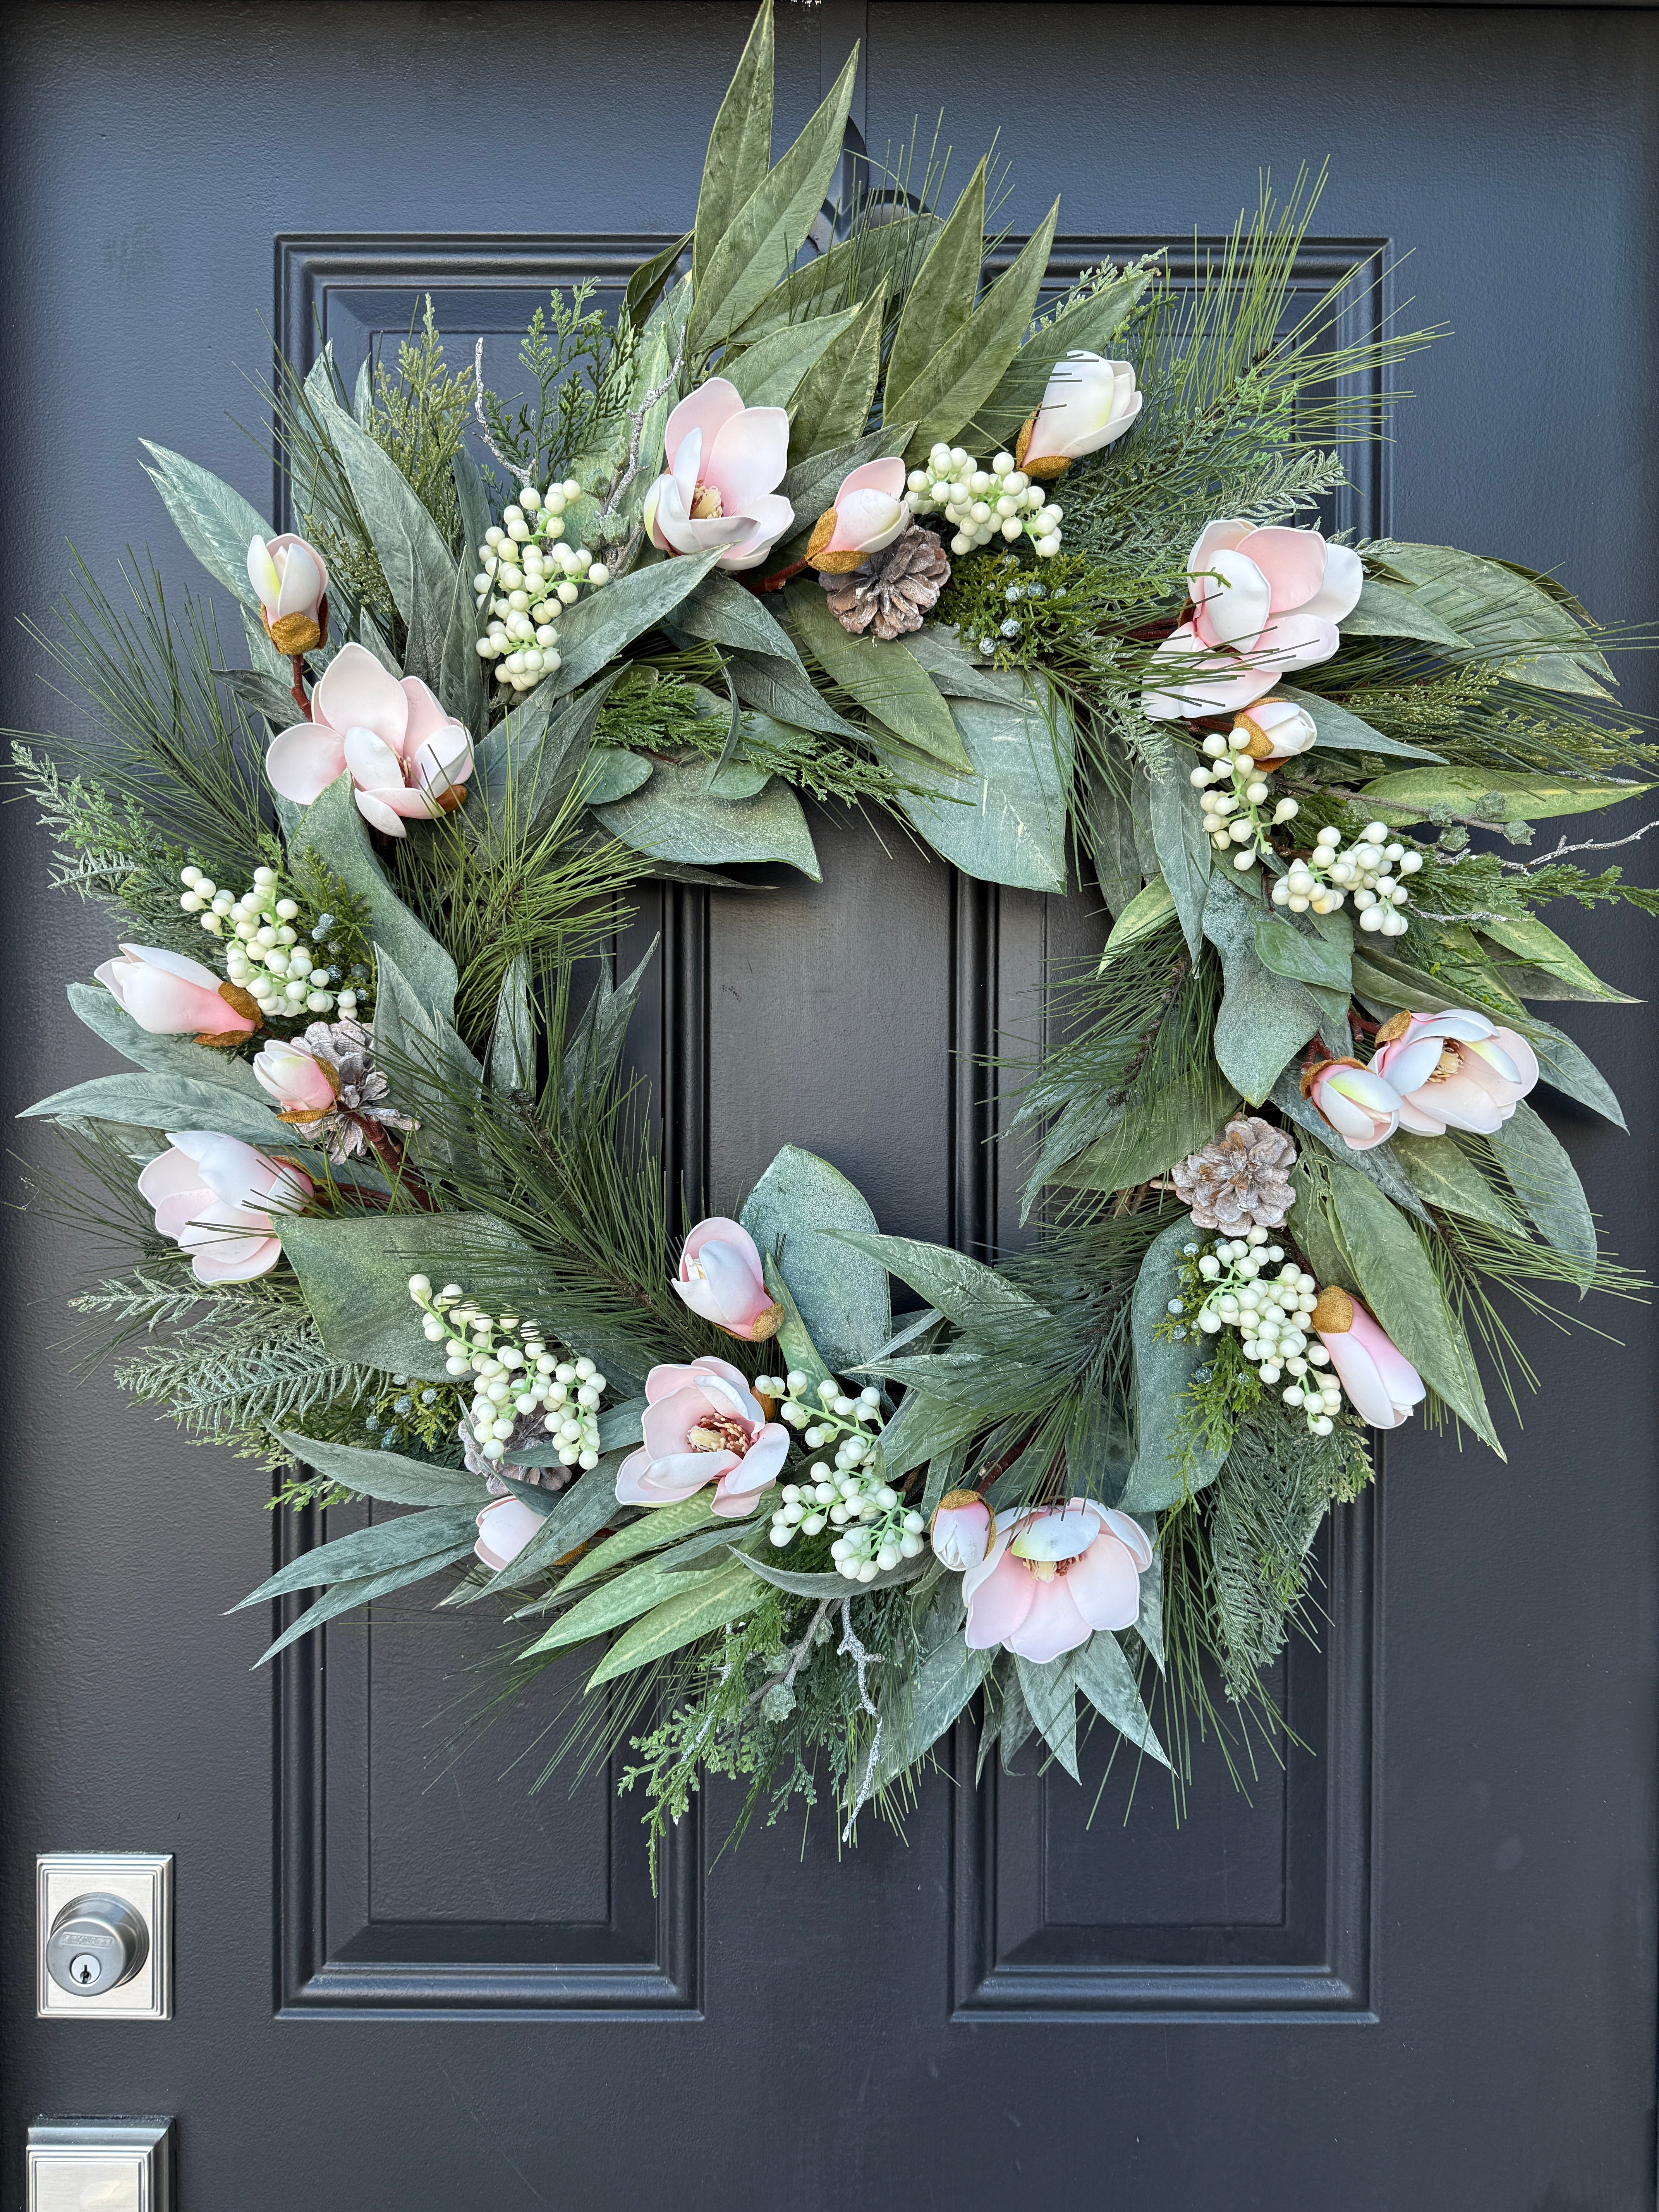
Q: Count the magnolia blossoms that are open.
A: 7